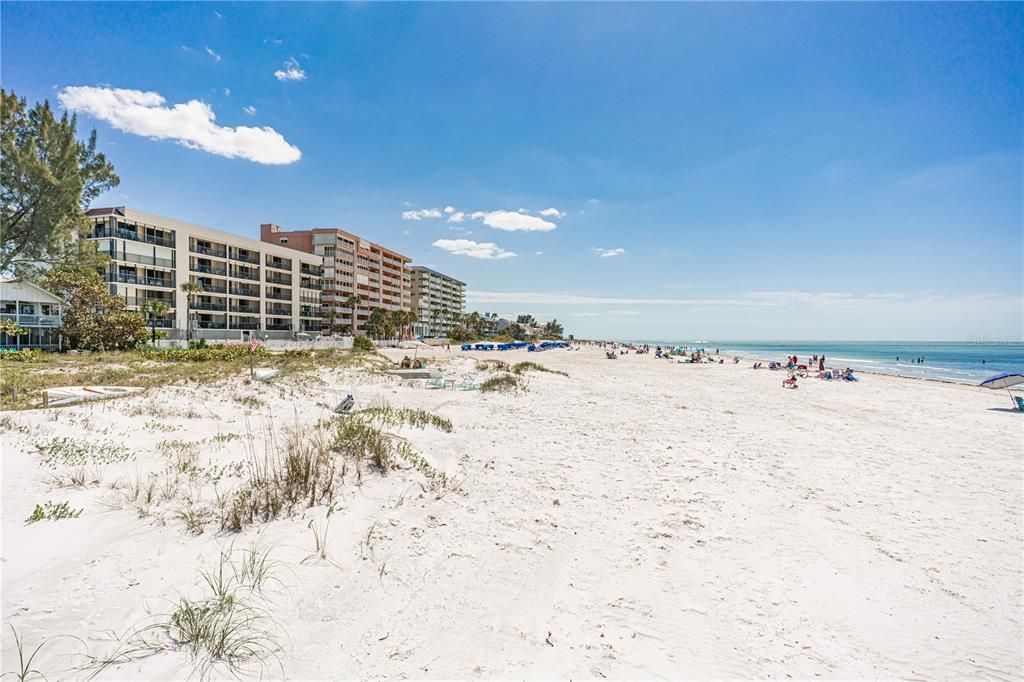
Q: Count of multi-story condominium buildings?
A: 3